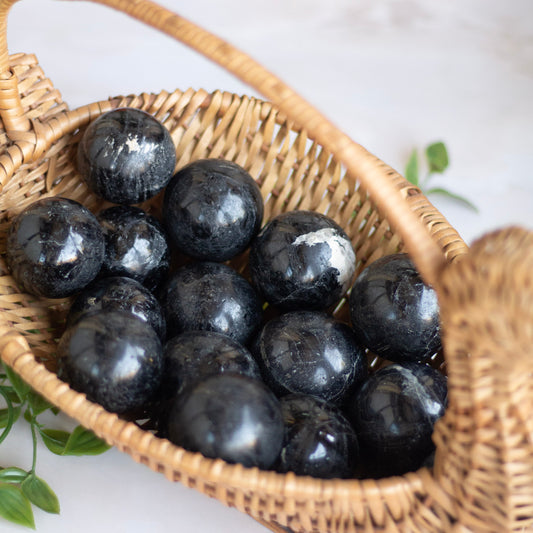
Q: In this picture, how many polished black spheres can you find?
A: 14